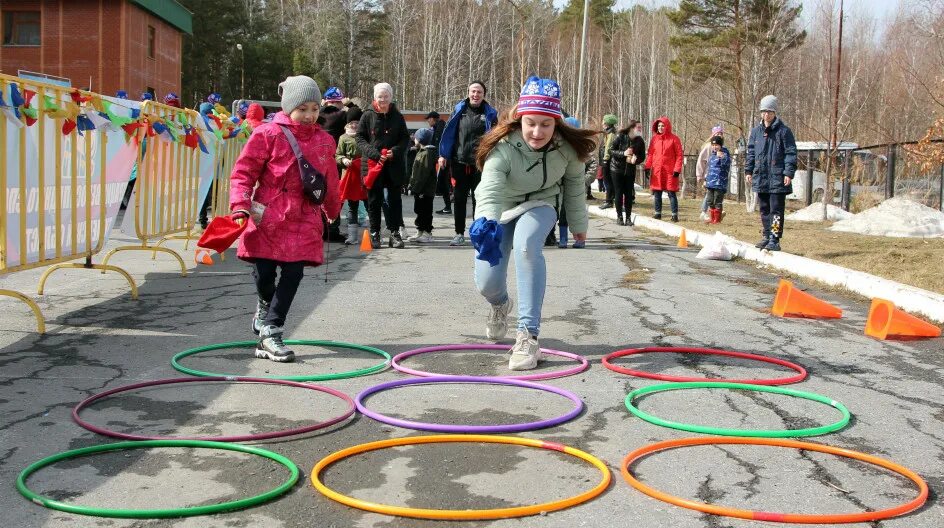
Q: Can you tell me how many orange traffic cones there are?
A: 5